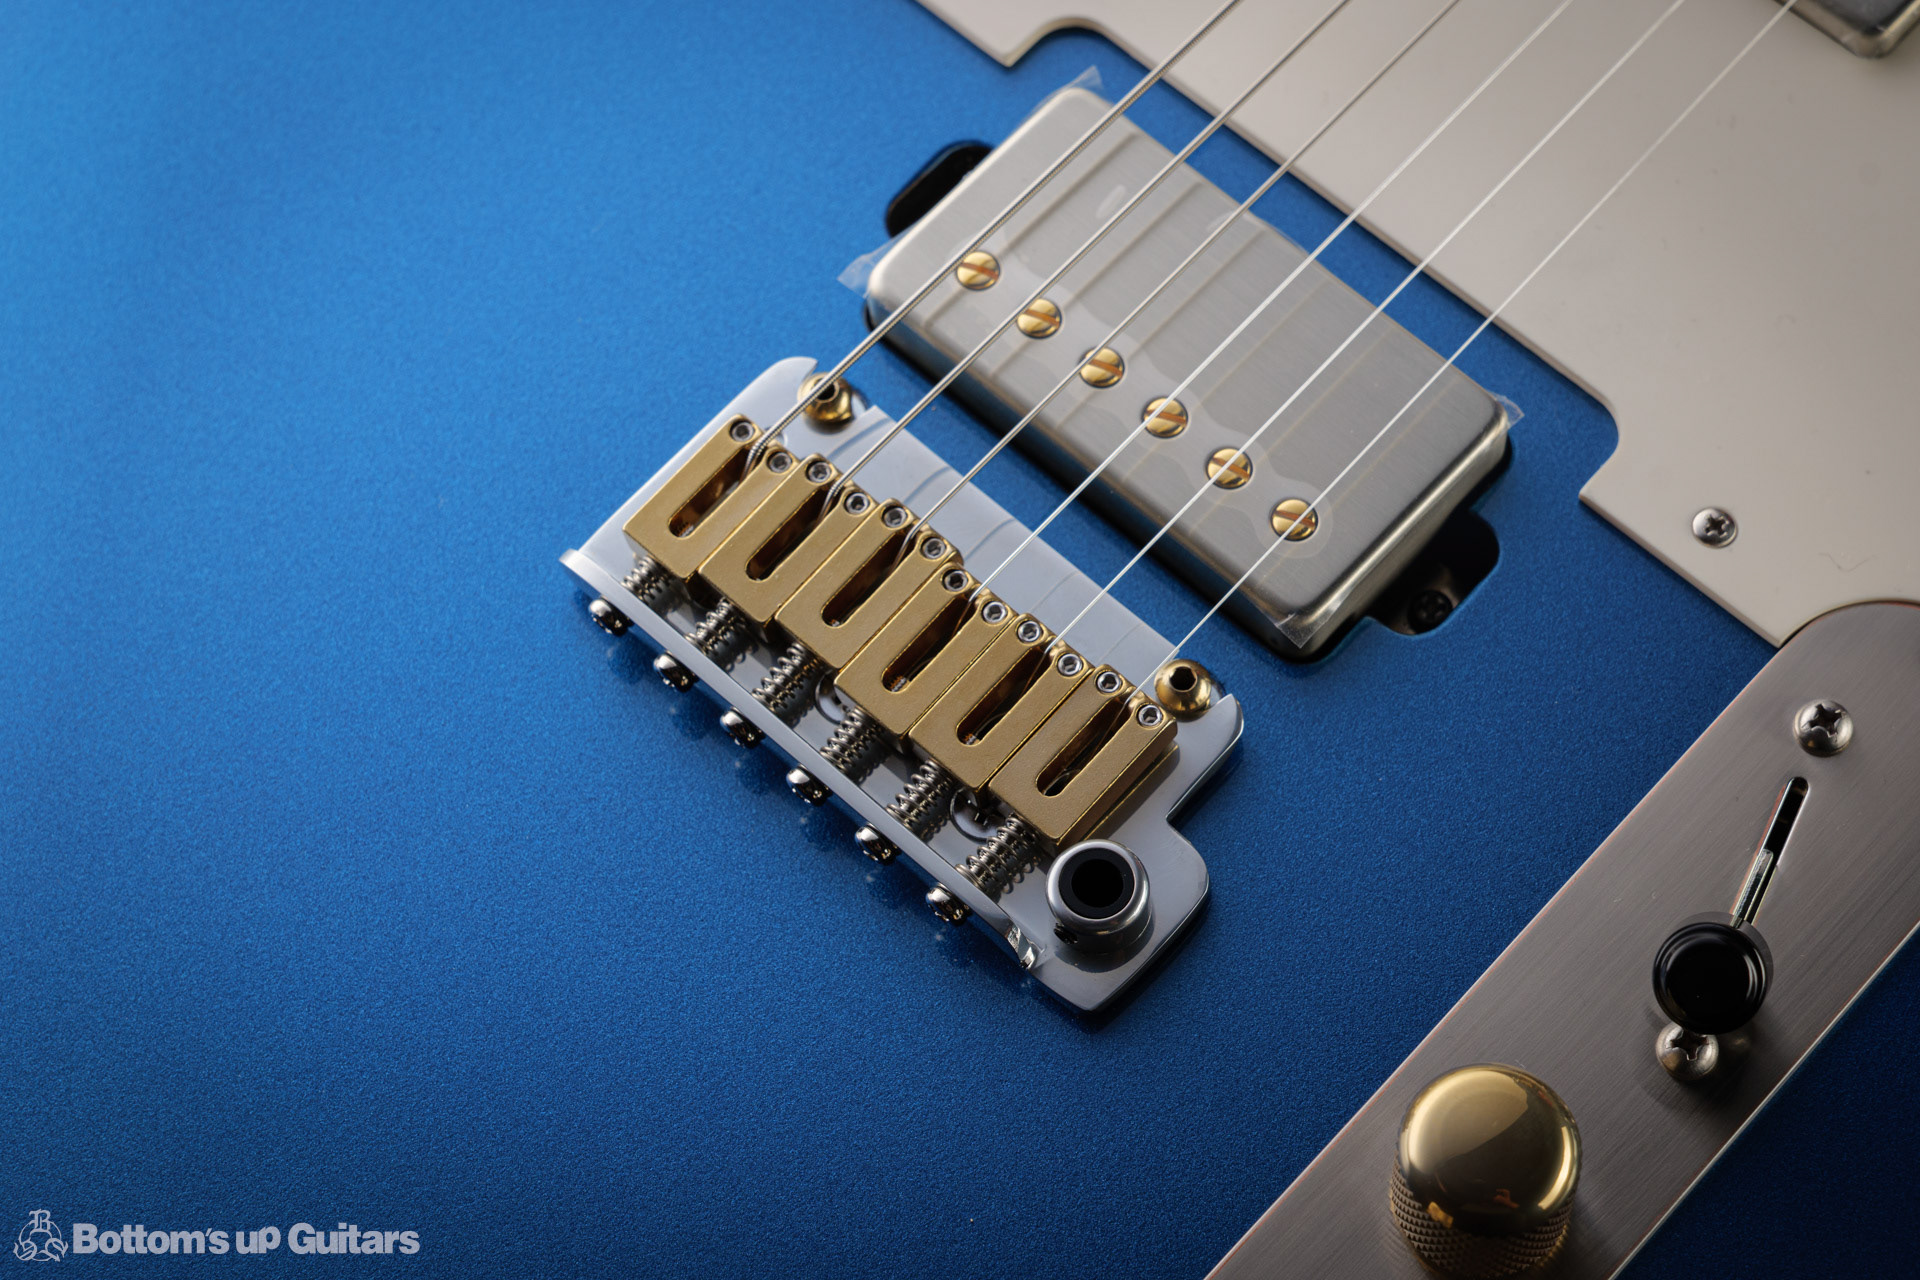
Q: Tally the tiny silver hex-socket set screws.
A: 12